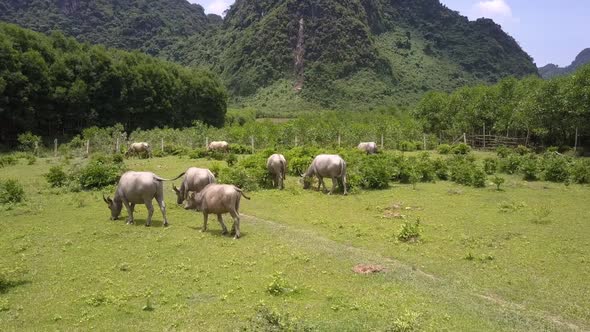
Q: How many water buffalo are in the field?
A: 8